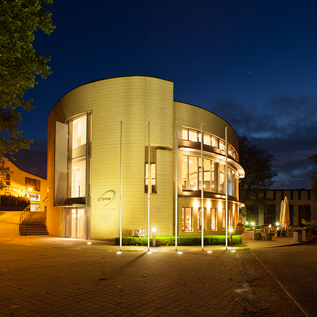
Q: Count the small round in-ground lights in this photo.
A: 6